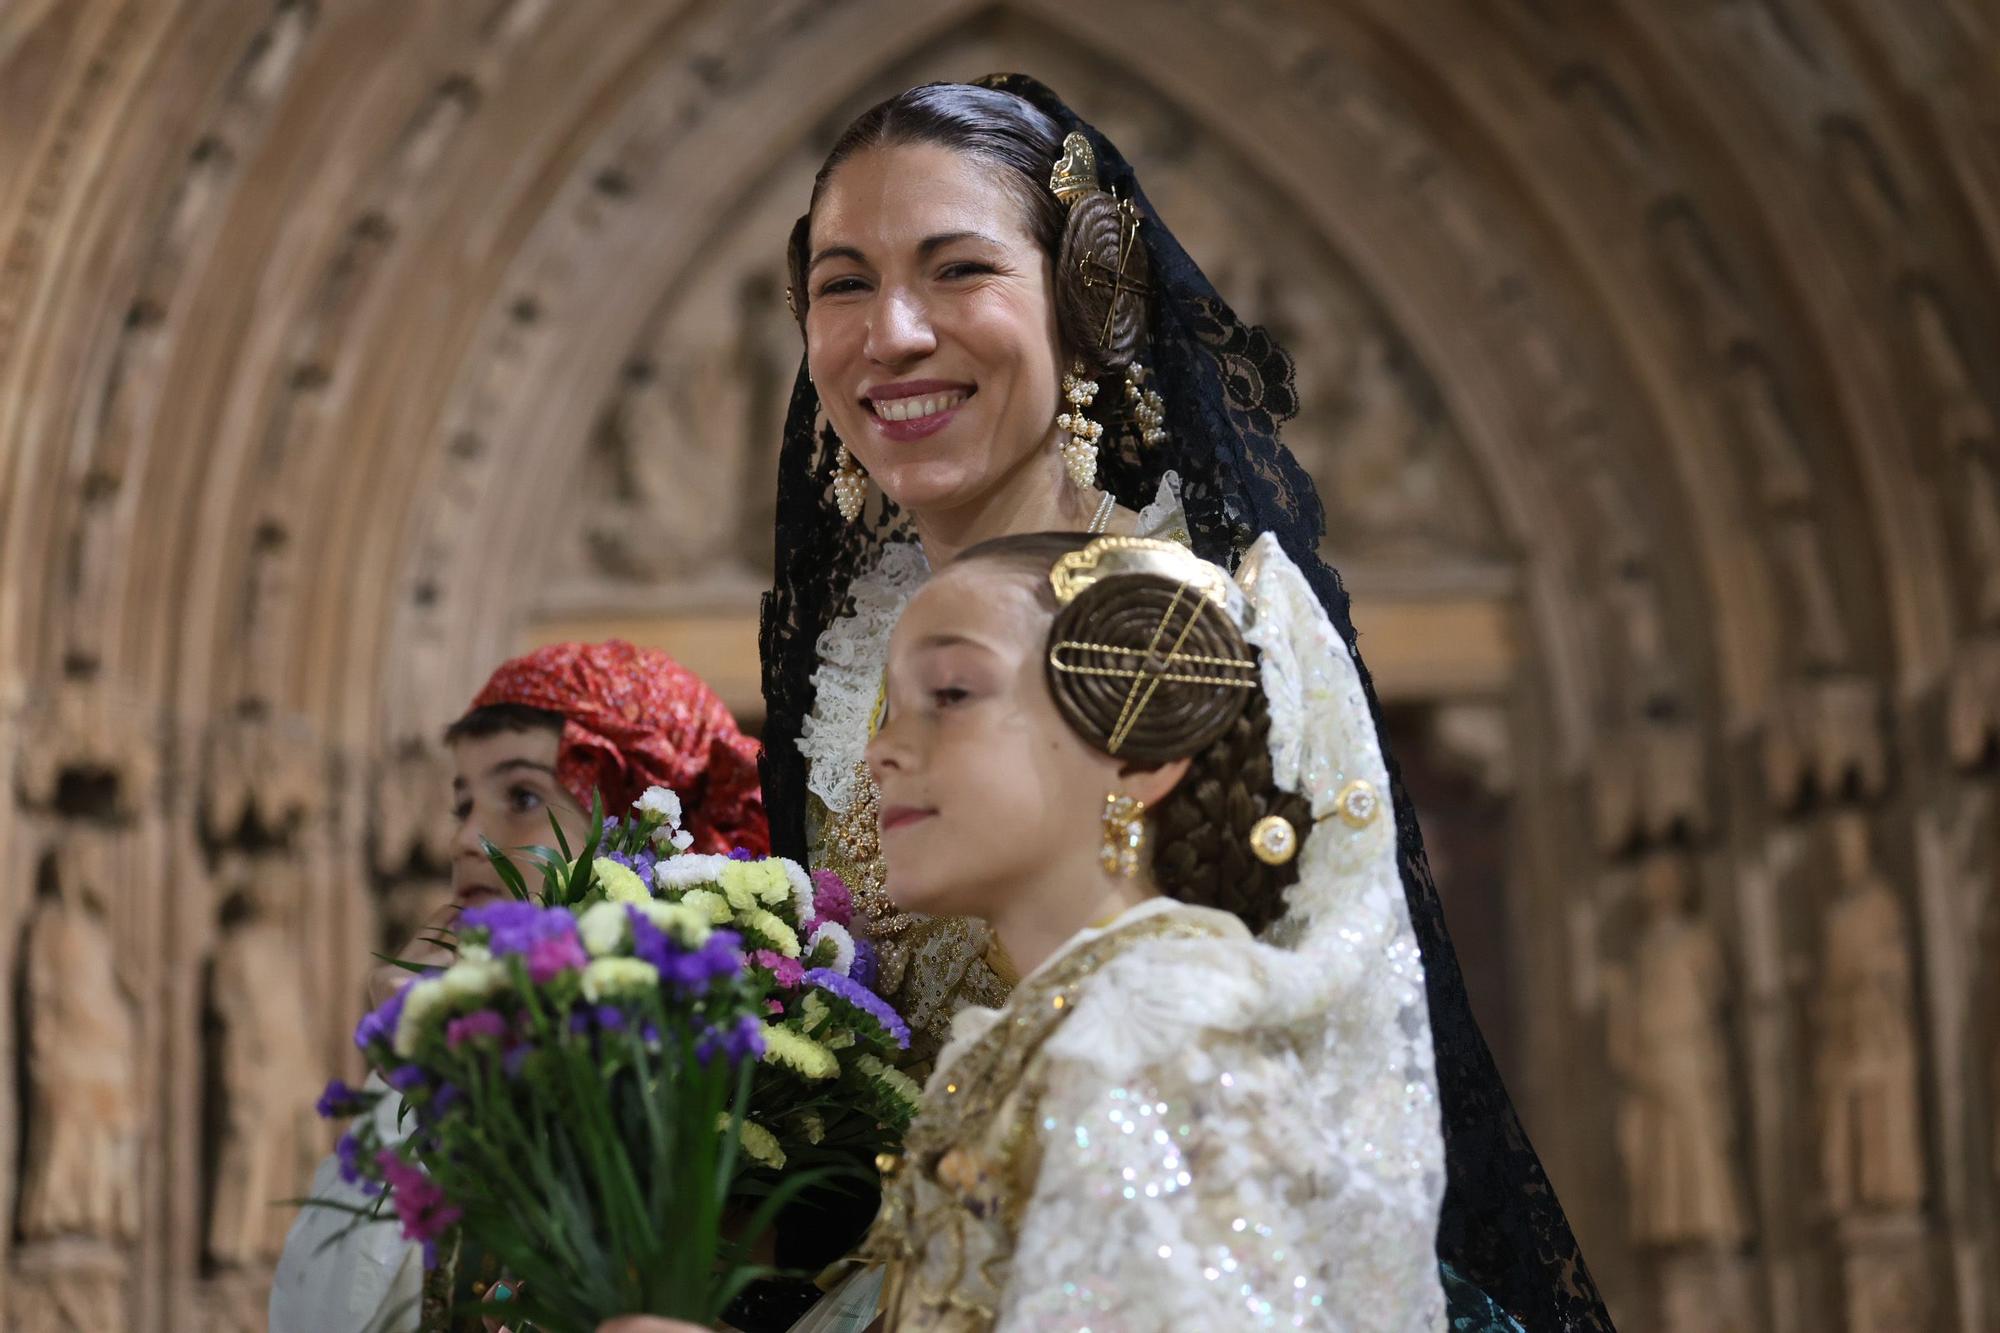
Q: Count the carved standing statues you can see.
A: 4